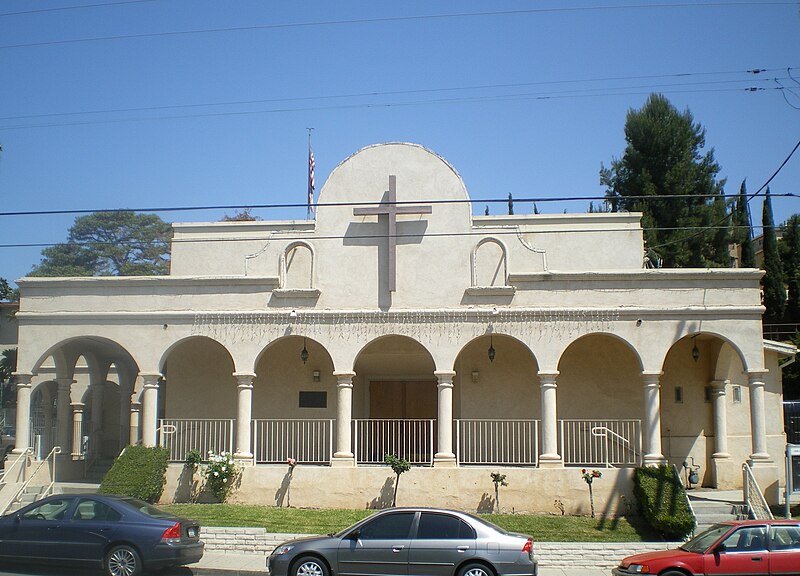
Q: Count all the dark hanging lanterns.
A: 3